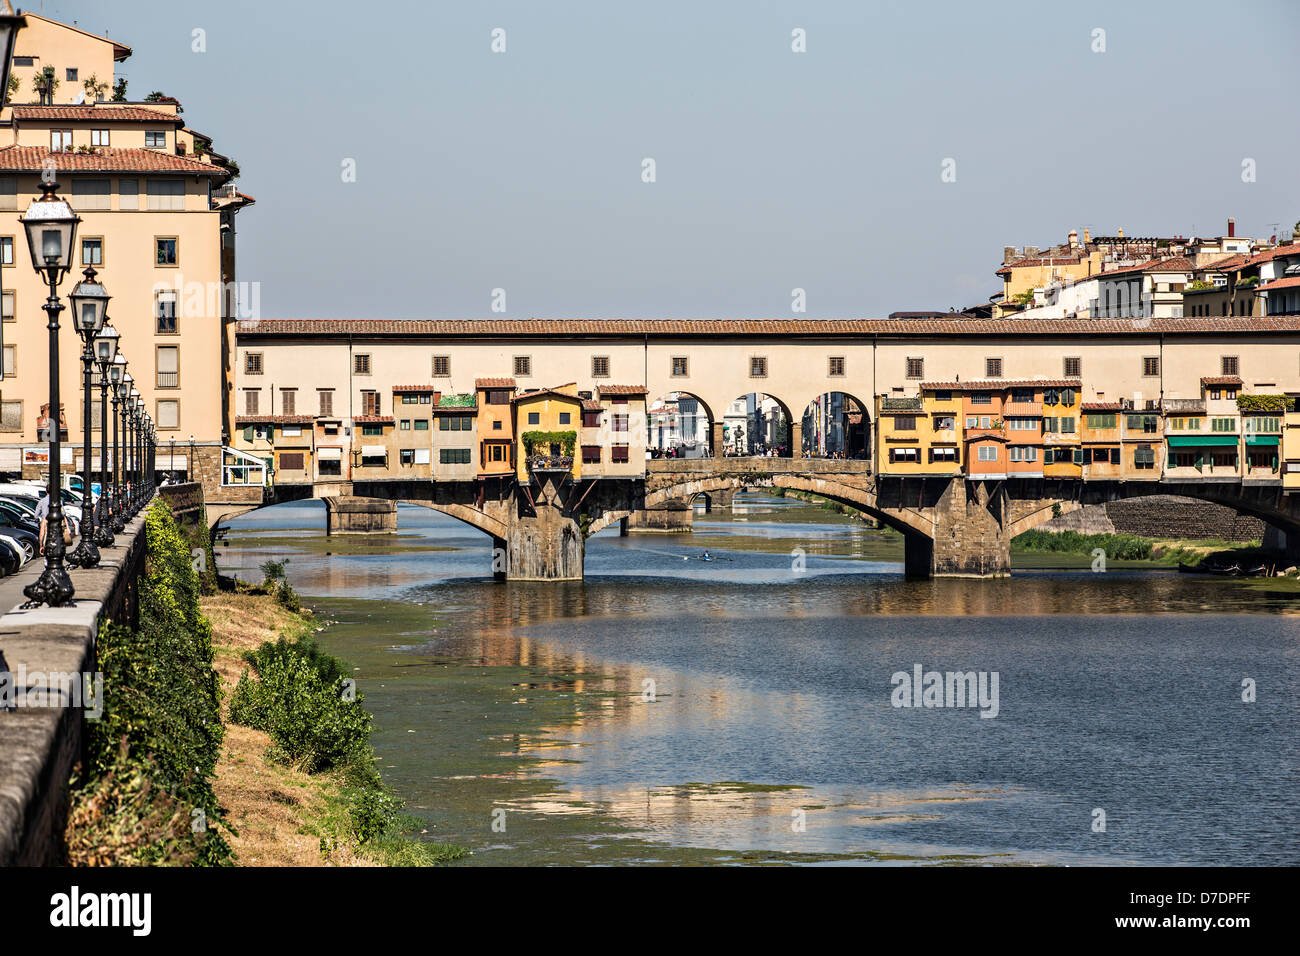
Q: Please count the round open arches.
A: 3